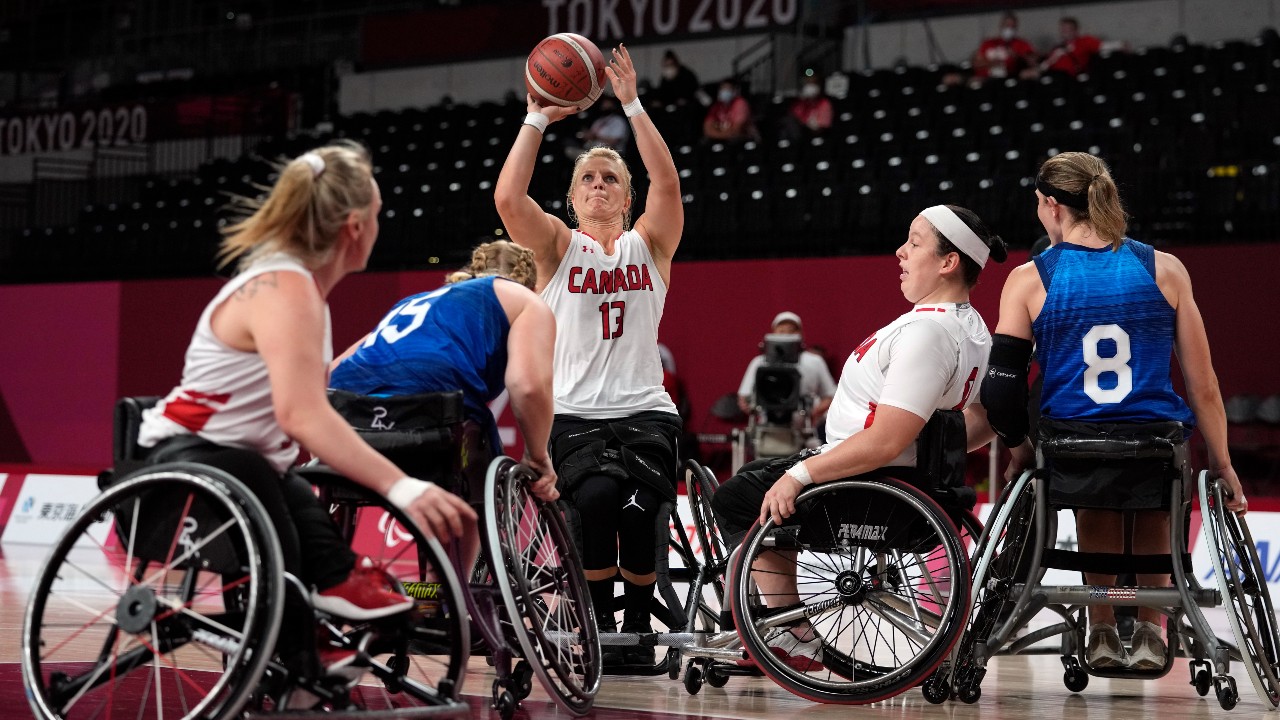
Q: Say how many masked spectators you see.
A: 4